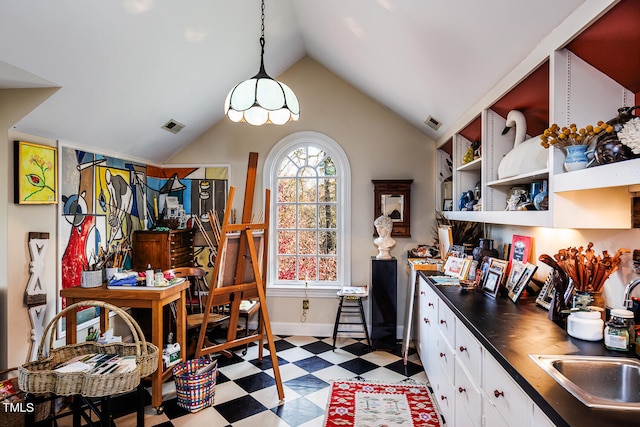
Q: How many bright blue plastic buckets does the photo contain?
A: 0